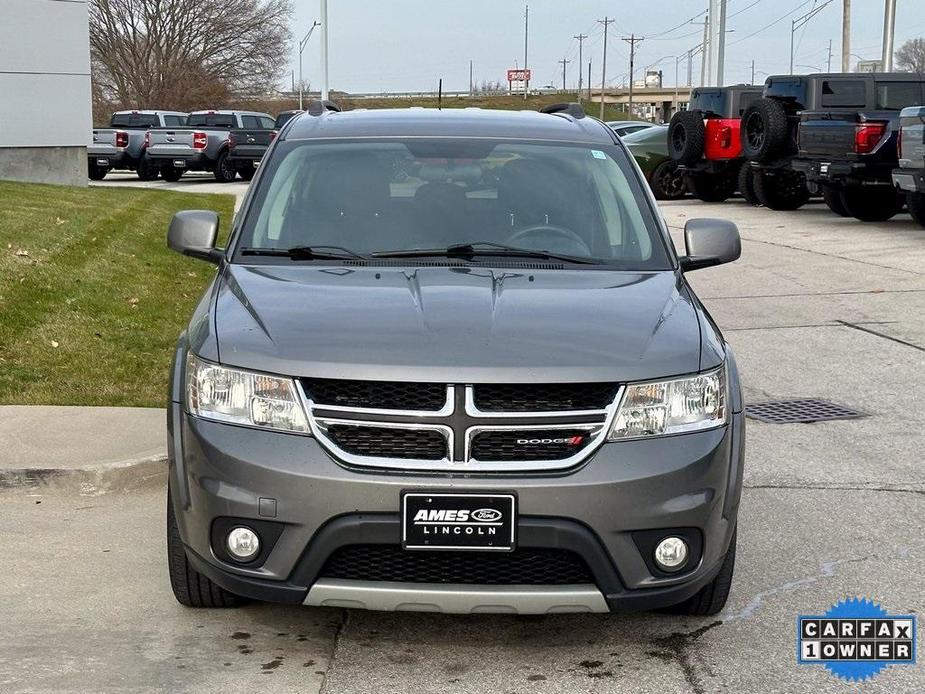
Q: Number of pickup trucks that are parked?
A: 5